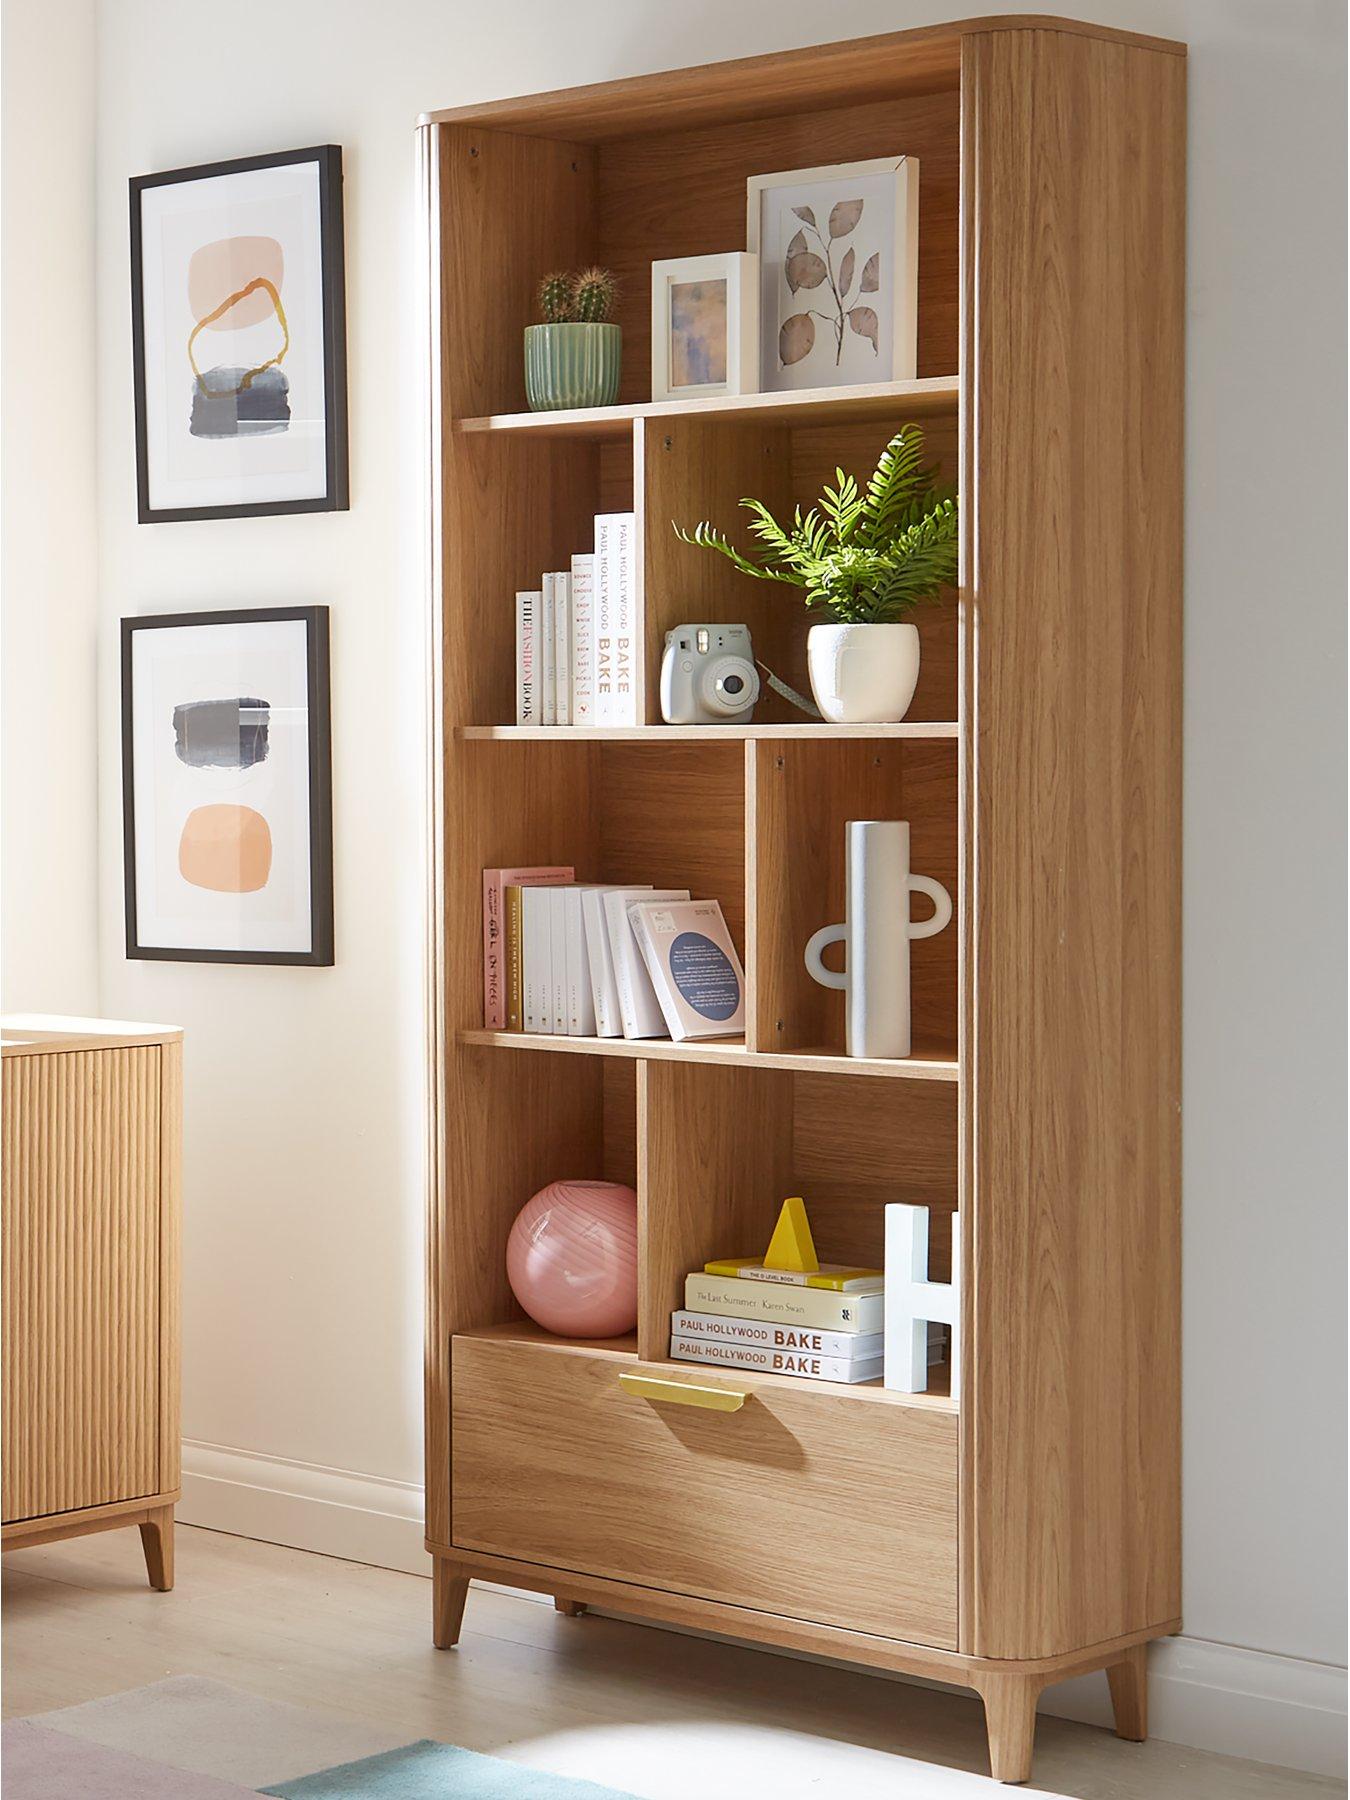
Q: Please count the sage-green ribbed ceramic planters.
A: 1